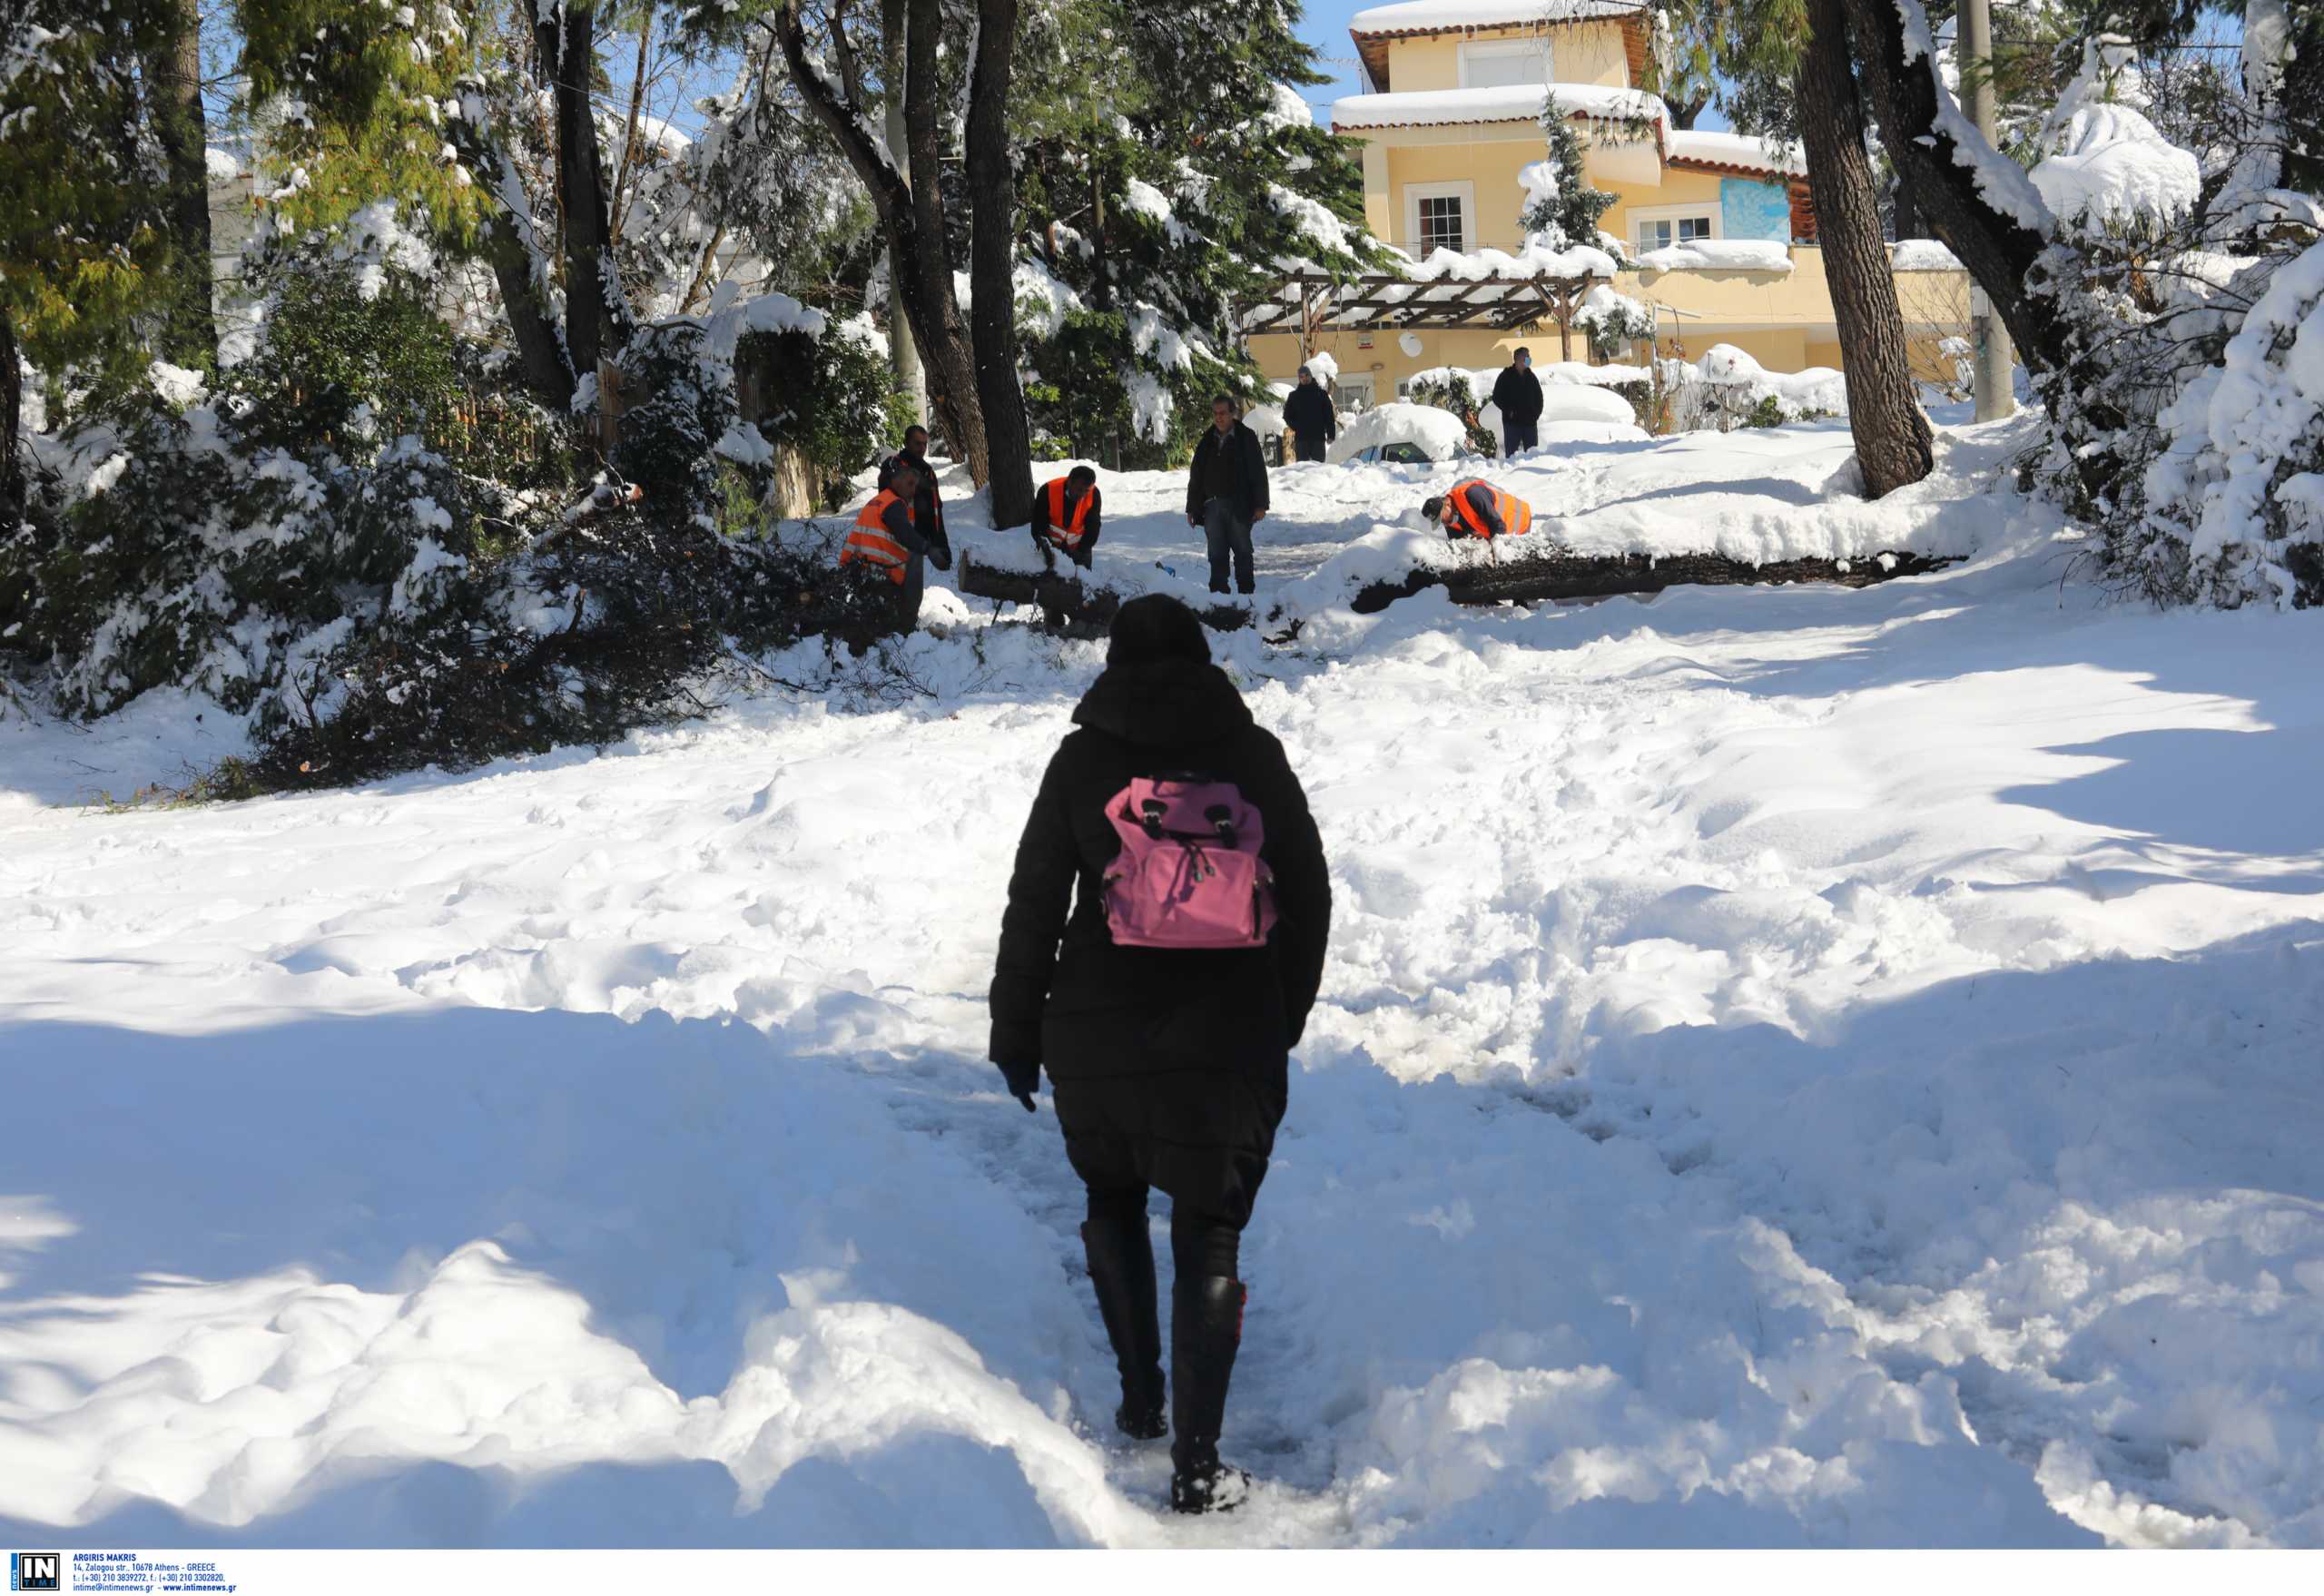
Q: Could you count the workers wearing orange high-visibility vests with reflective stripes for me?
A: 3